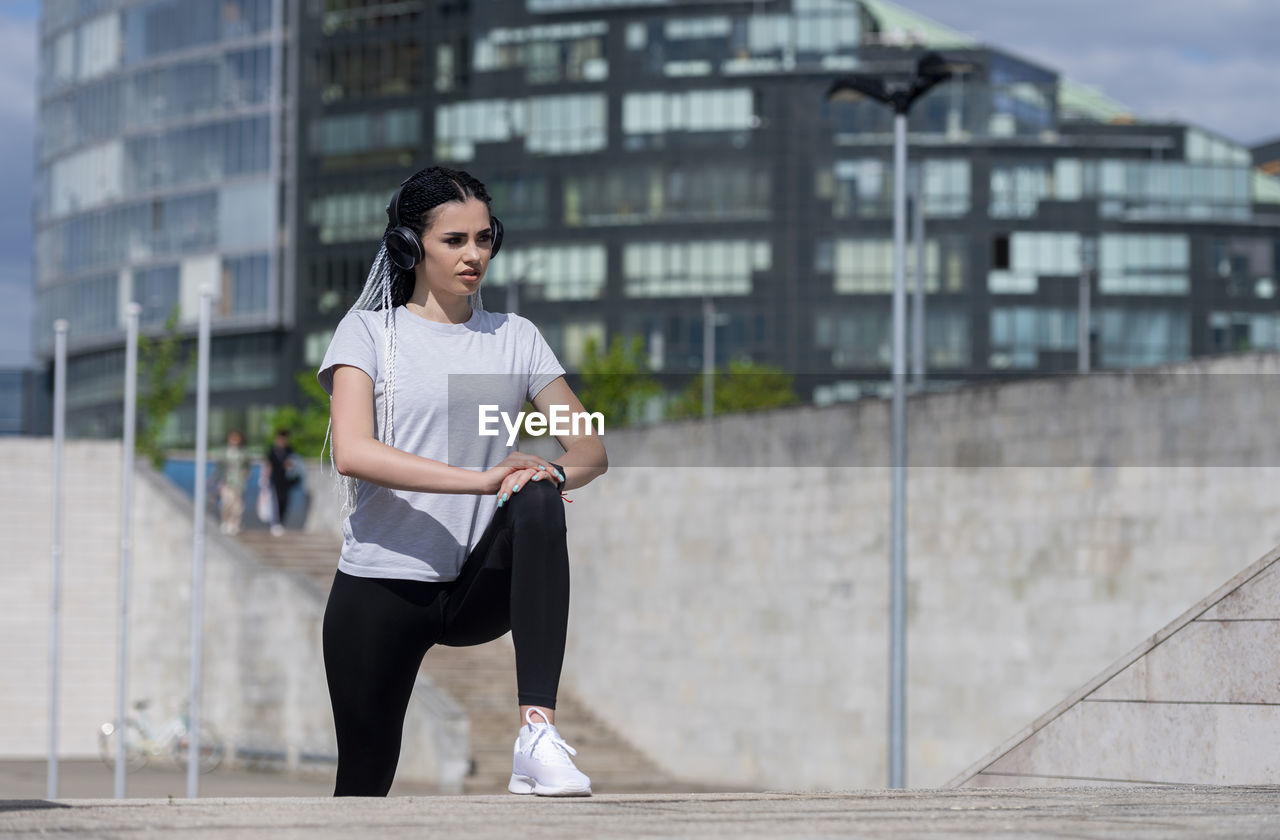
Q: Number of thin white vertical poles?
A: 3